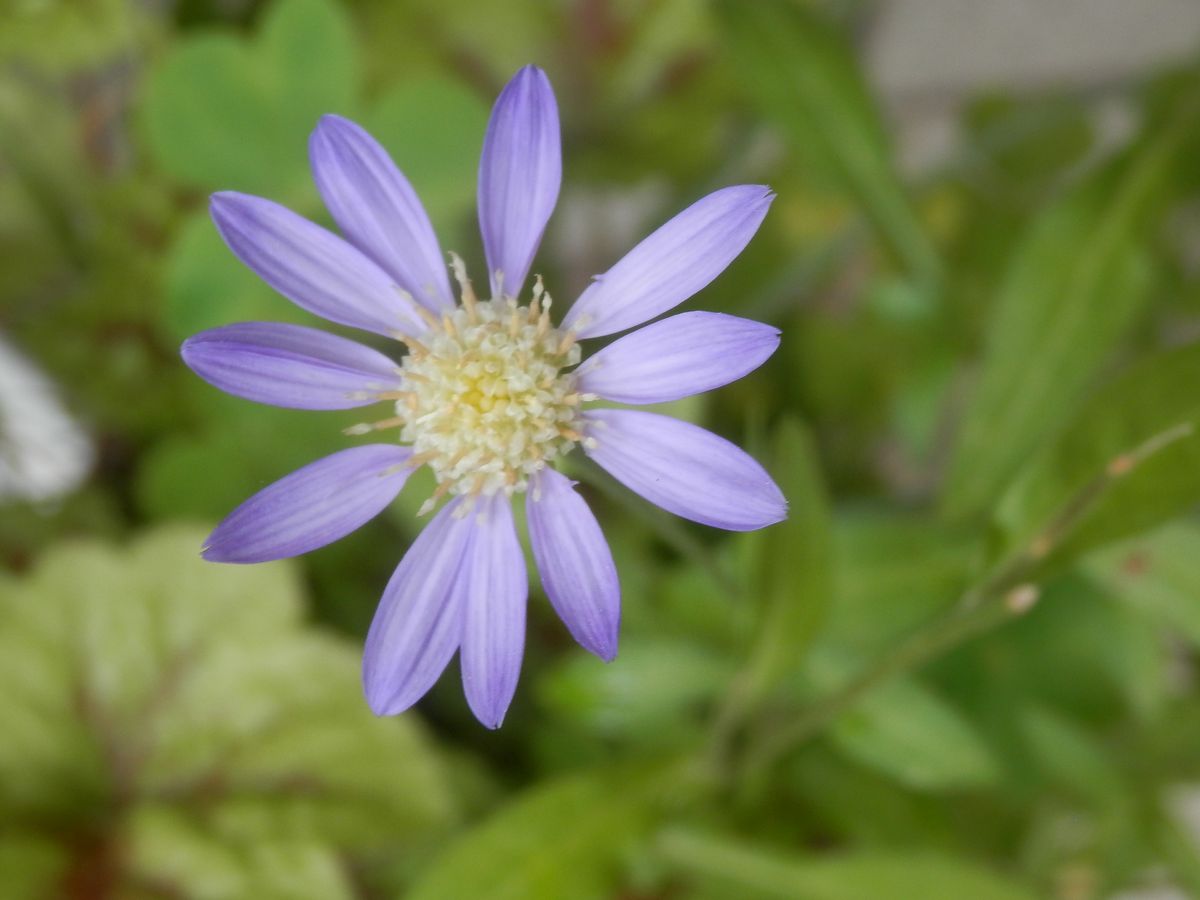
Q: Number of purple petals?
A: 11